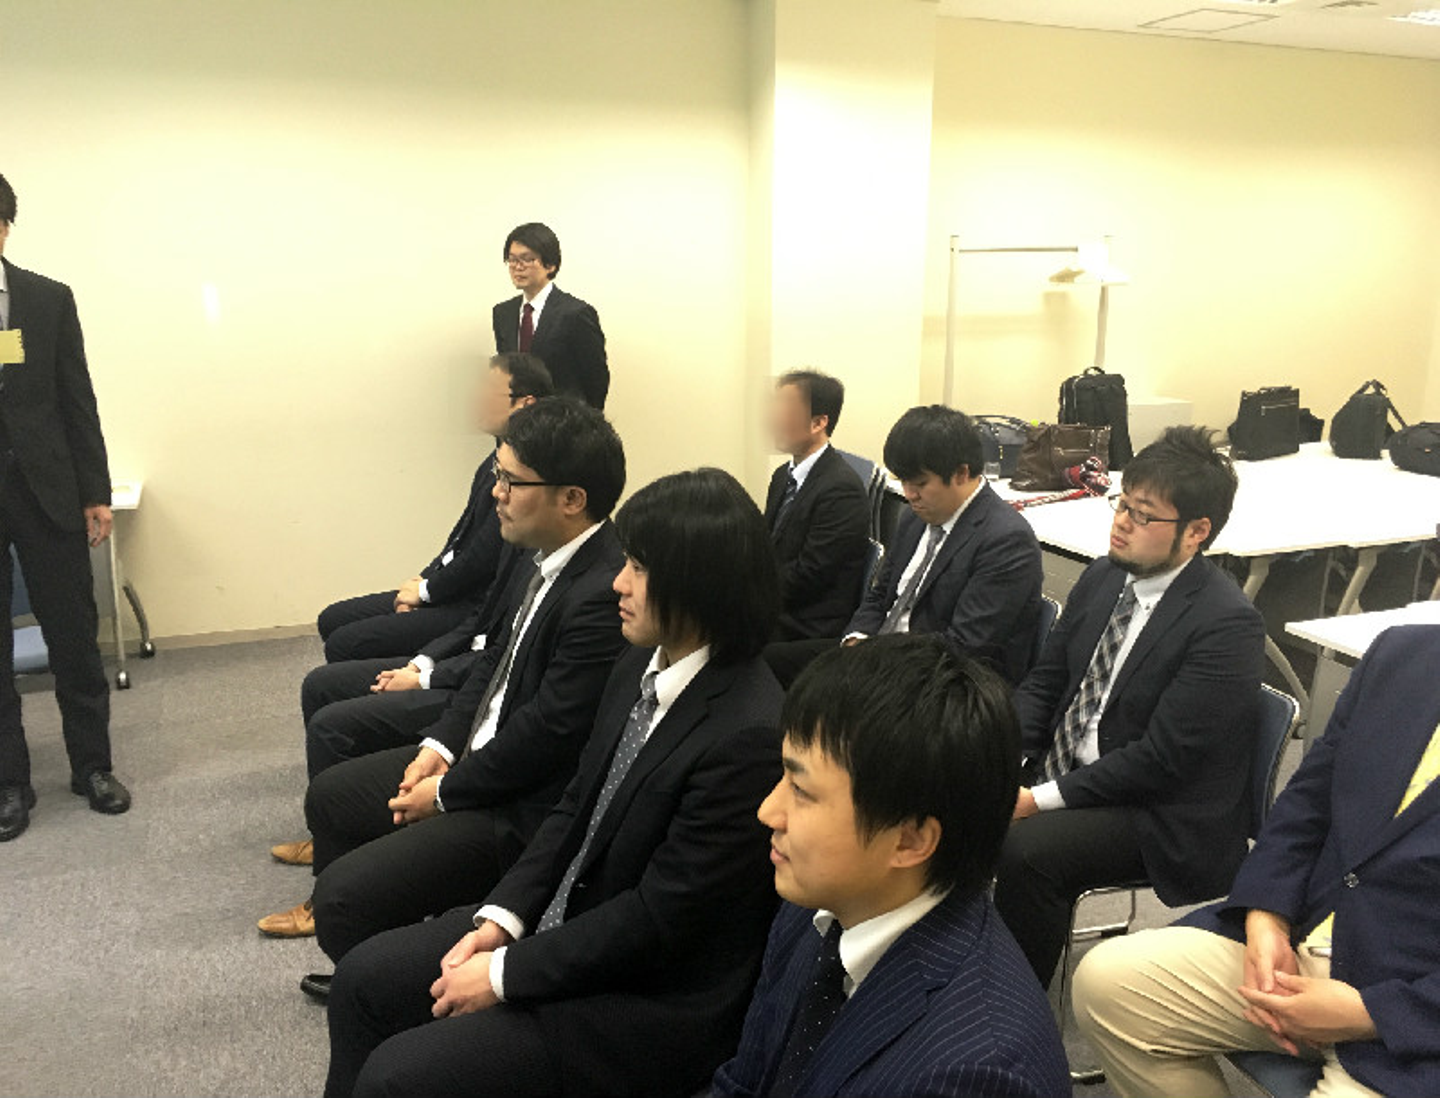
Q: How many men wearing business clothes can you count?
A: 11